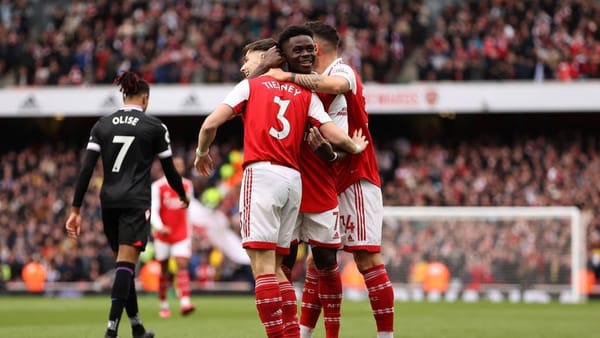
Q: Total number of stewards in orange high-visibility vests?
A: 5